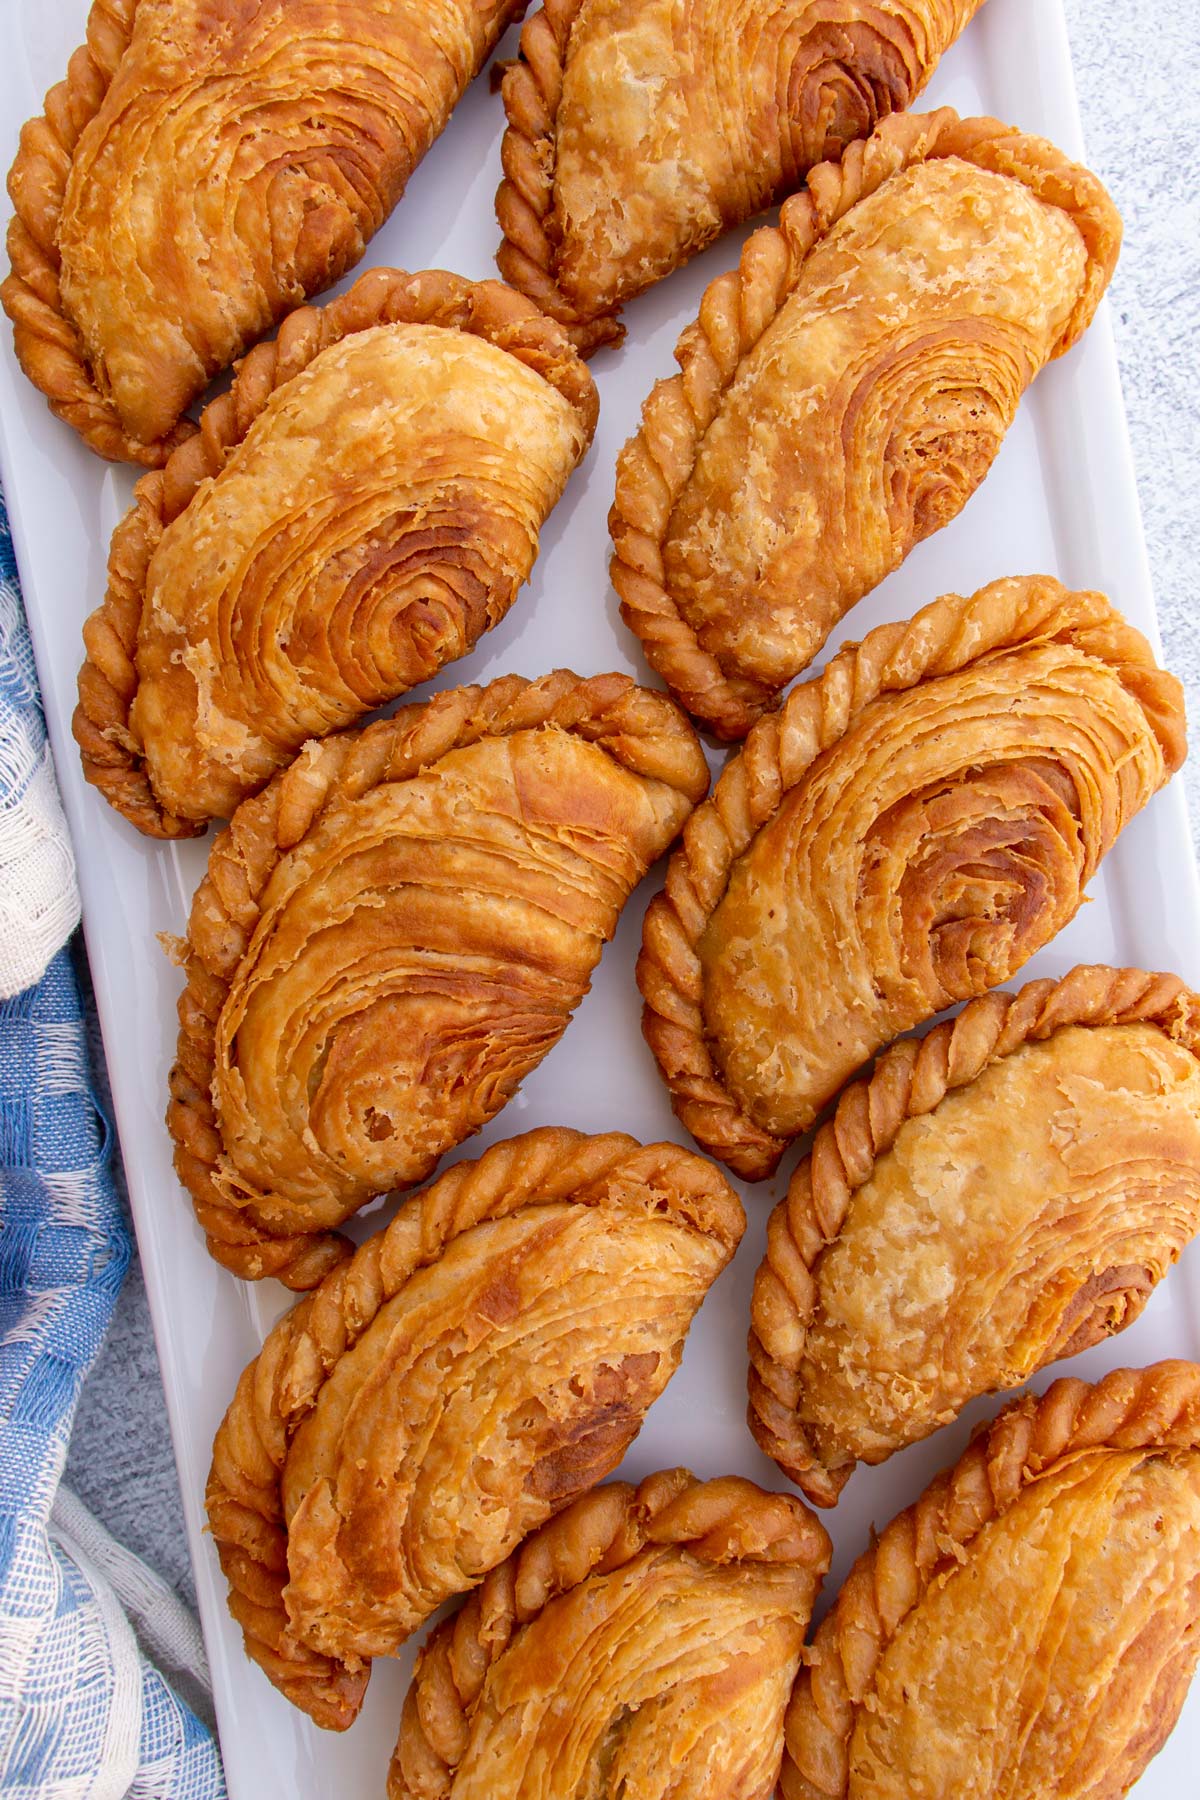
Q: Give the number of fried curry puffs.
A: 10